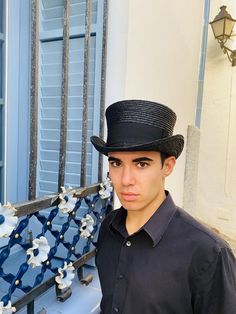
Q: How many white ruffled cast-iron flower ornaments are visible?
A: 7